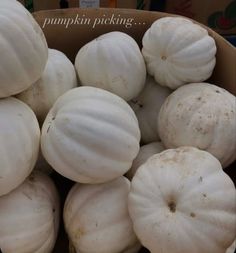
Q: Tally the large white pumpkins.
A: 12